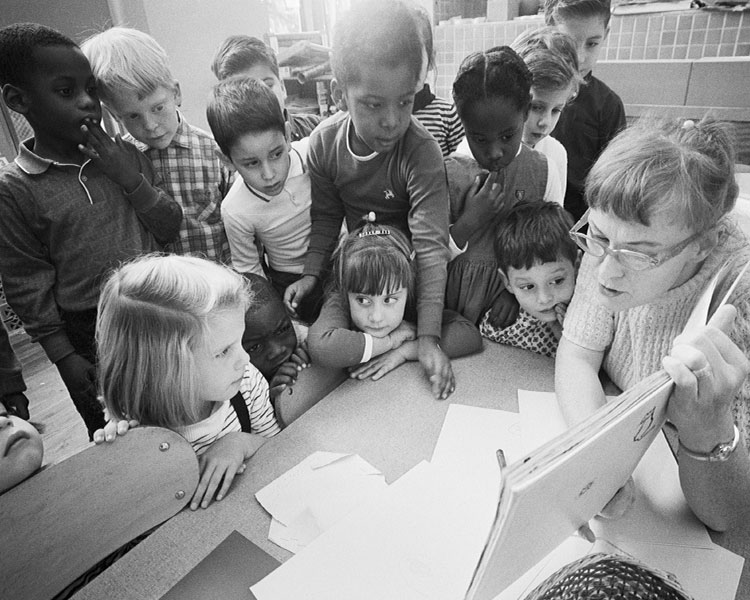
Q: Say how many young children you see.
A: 14